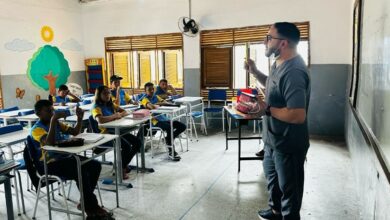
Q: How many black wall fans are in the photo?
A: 1